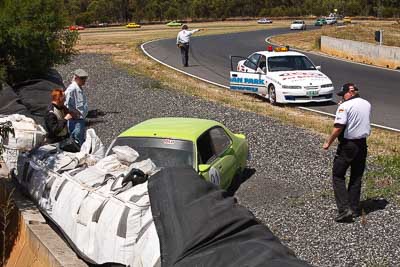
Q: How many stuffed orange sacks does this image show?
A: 0